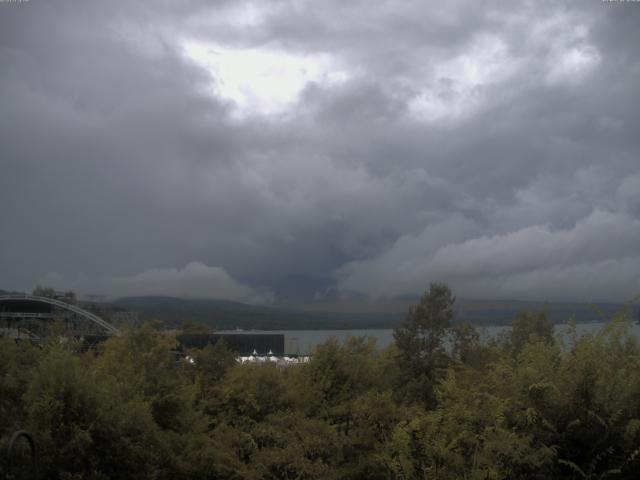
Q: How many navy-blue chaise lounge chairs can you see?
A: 0